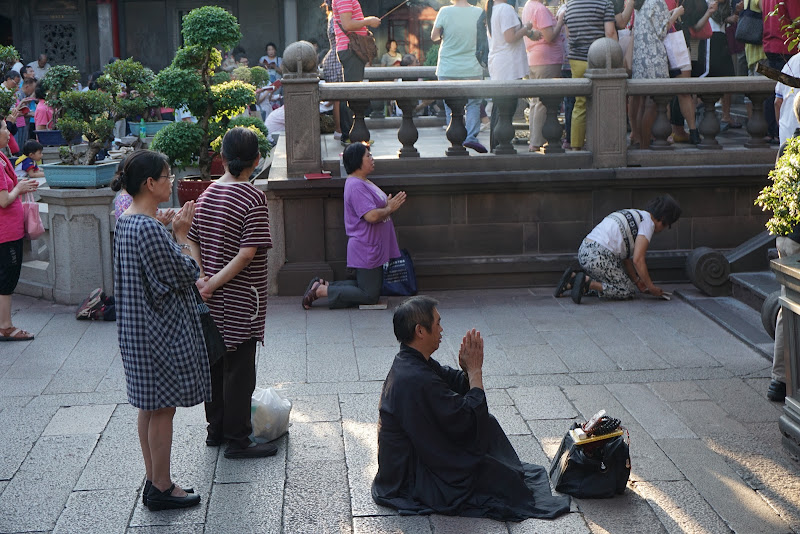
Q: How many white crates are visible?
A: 0